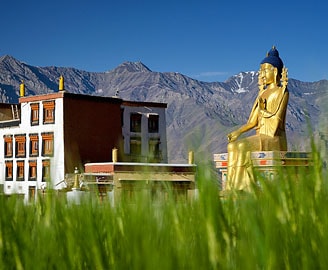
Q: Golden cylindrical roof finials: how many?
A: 4